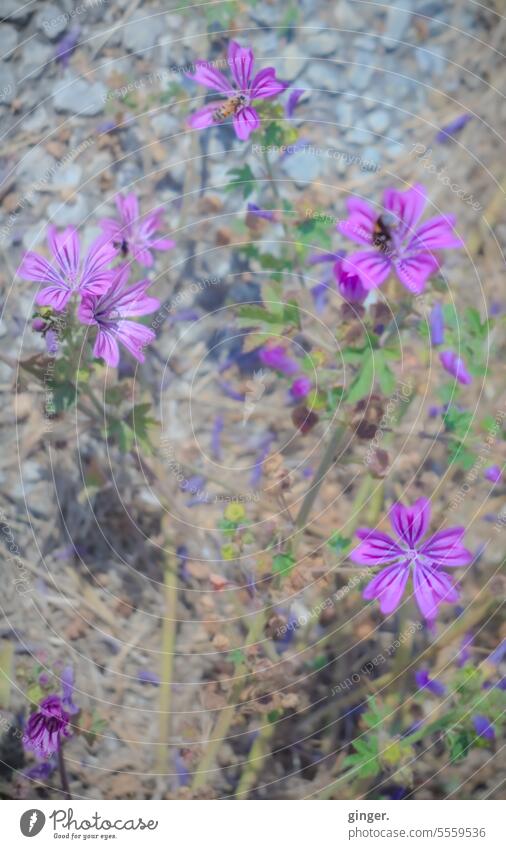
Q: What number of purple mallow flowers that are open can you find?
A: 6